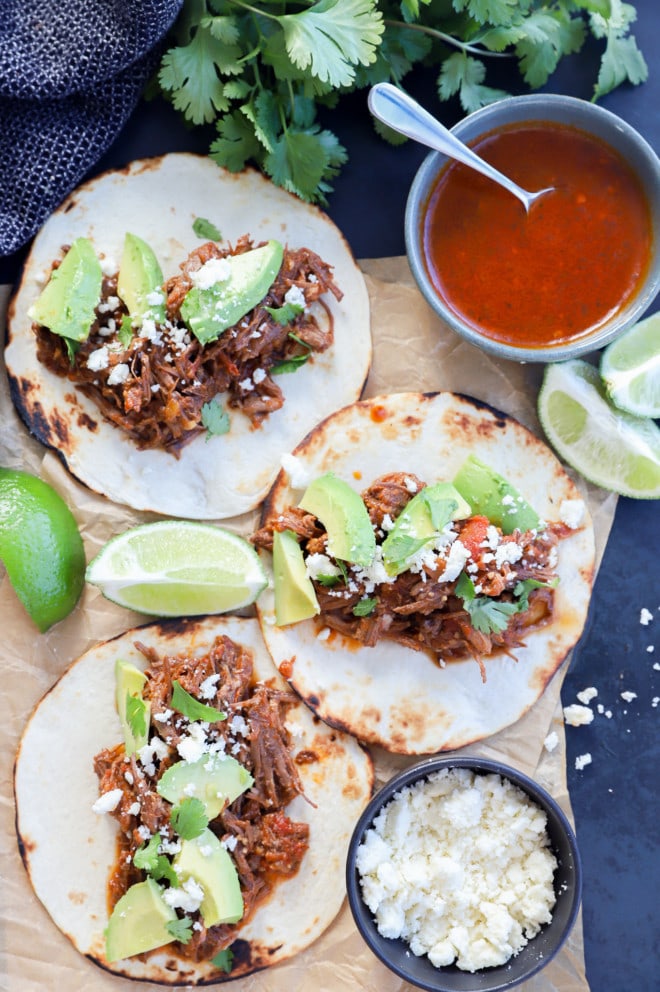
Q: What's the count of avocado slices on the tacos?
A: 11